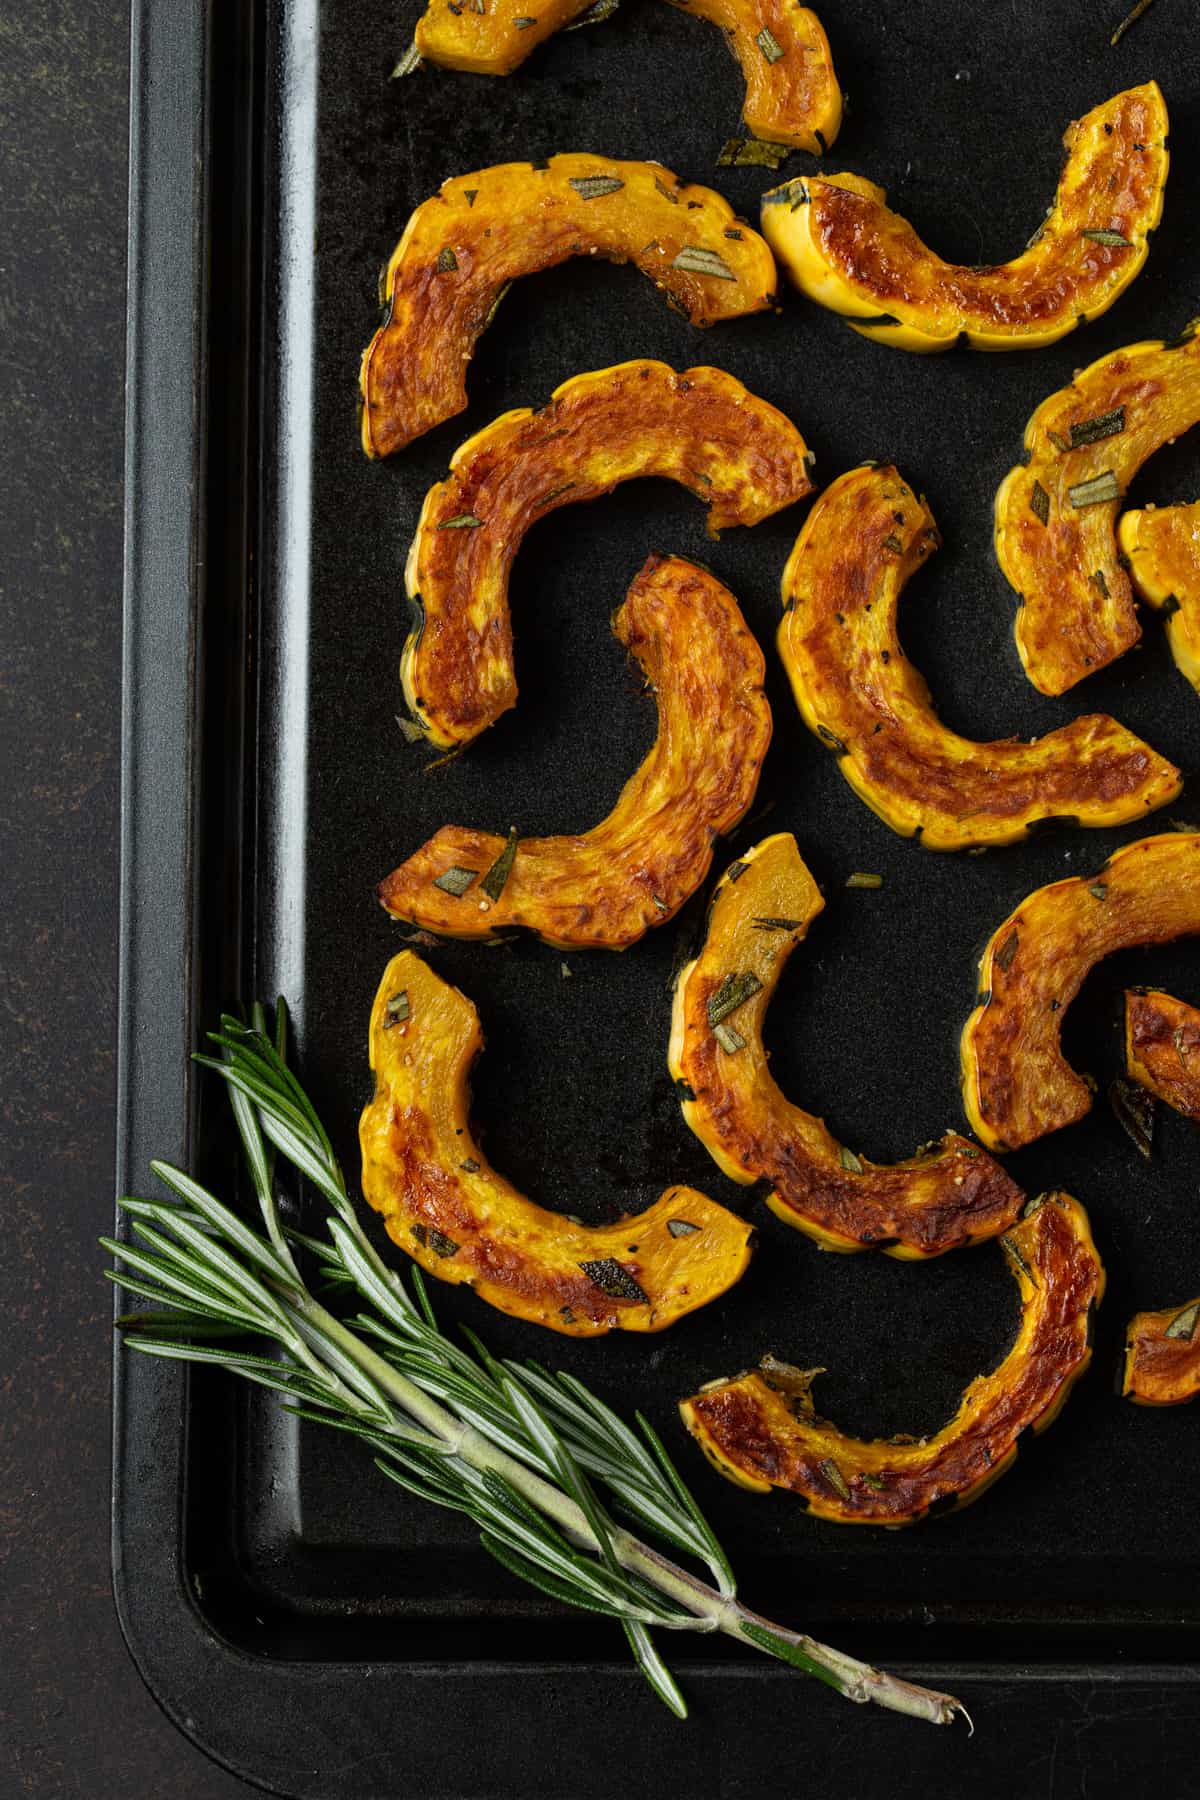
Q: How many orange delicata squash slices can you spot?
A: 14